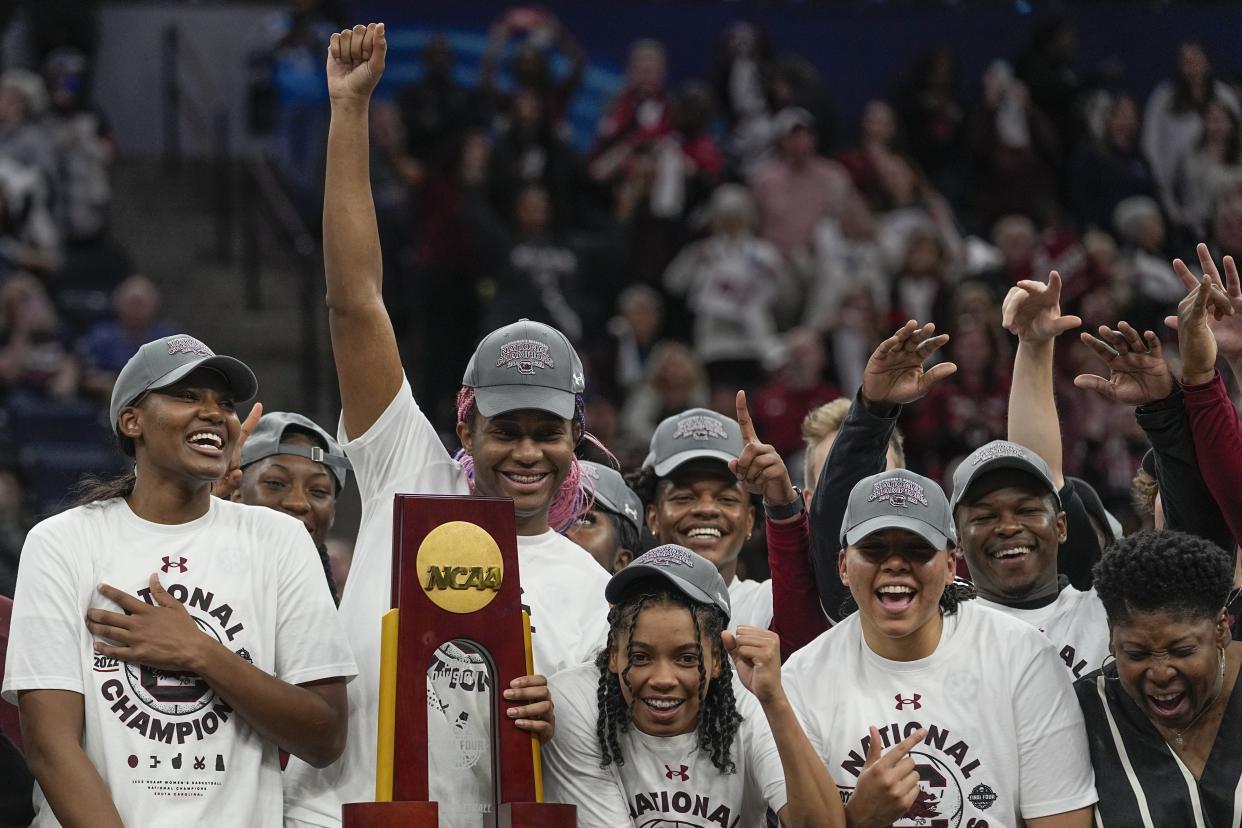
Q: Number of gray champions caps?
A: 8